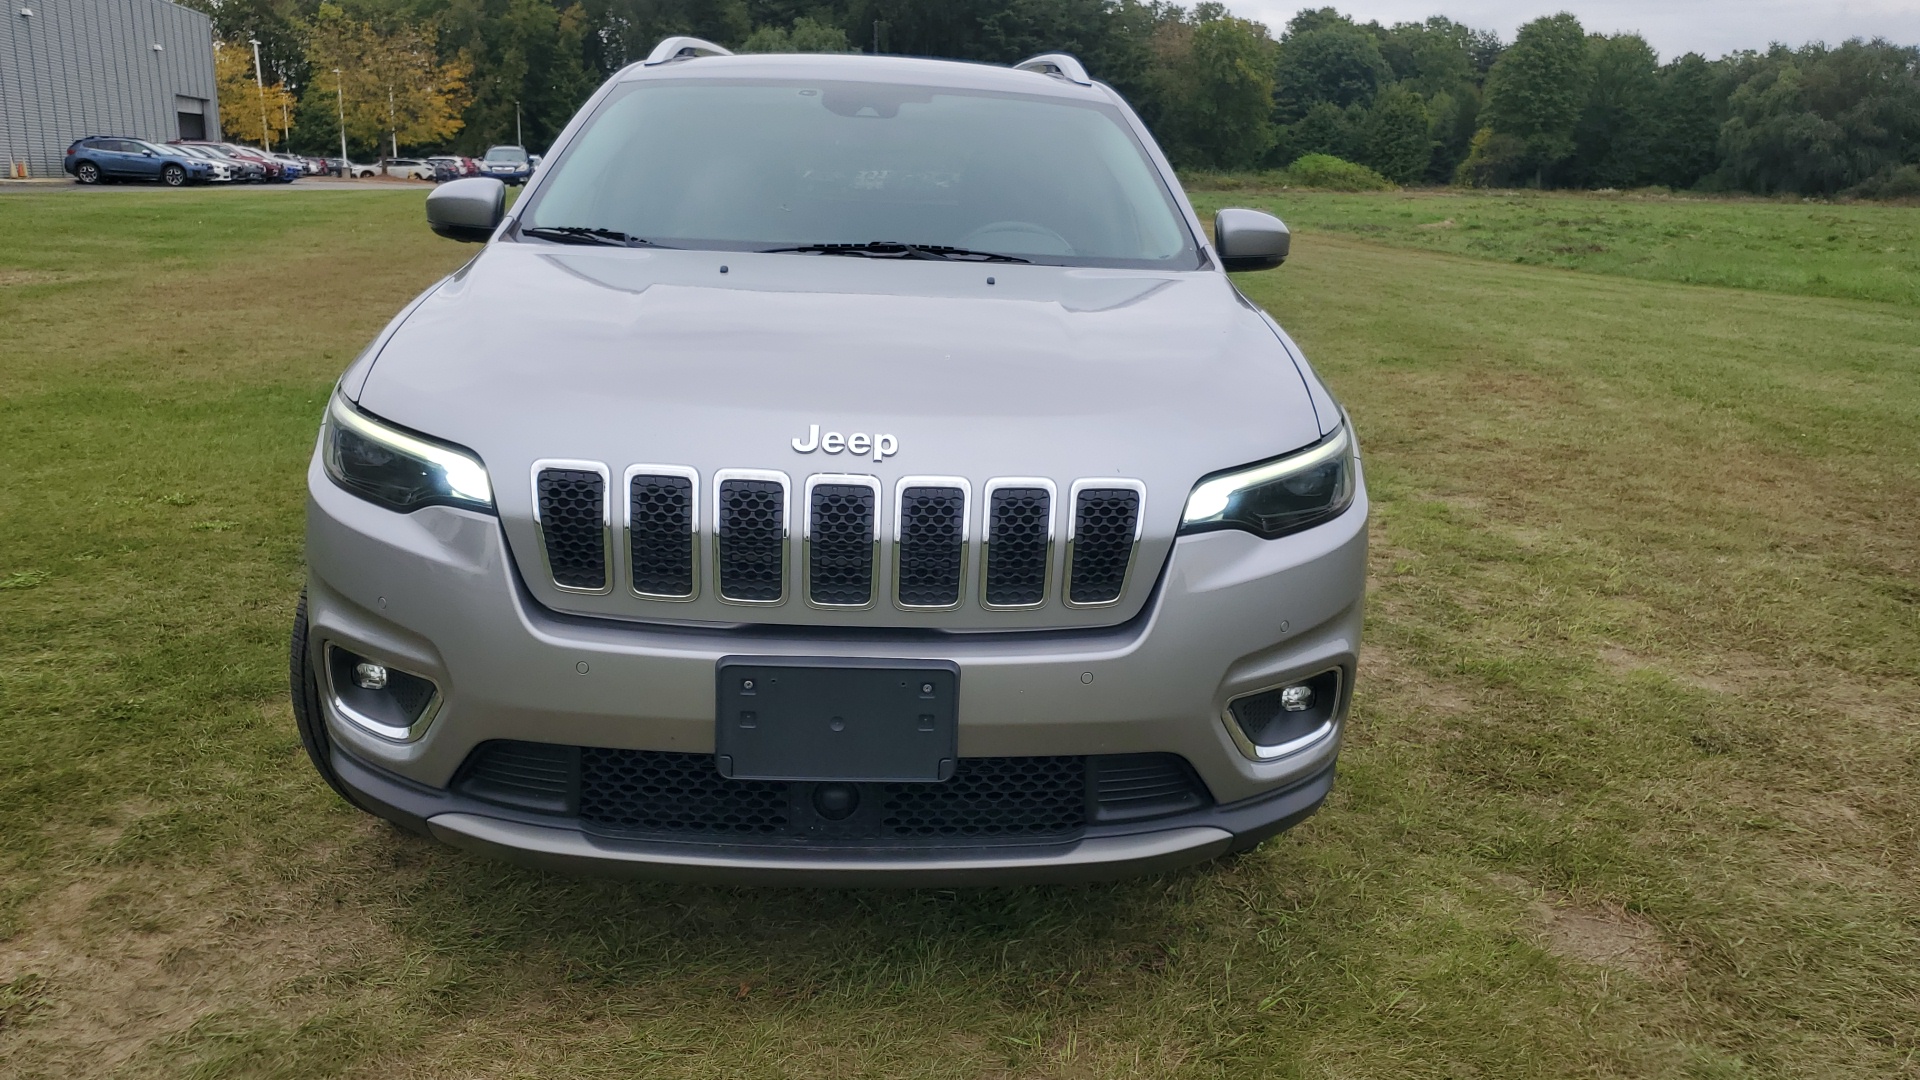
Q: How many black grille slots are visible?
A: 7